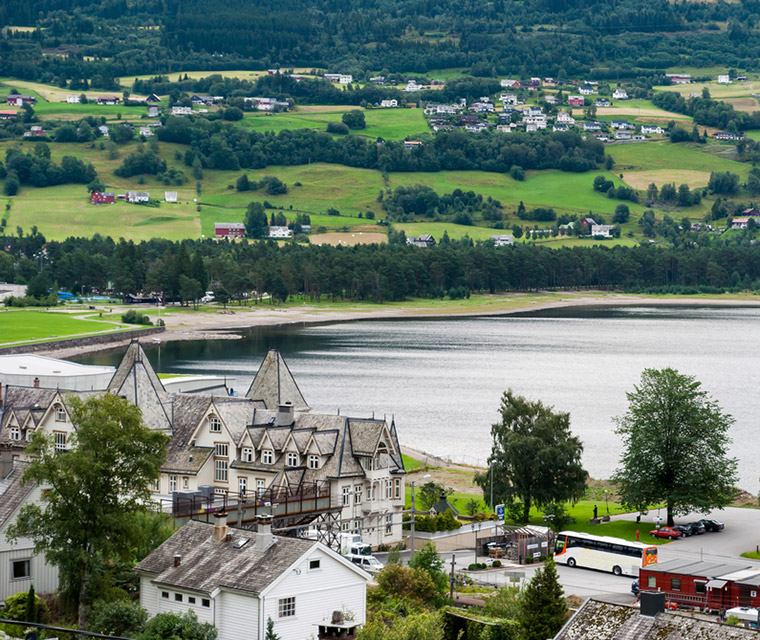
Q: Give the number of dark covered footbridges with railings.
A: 1